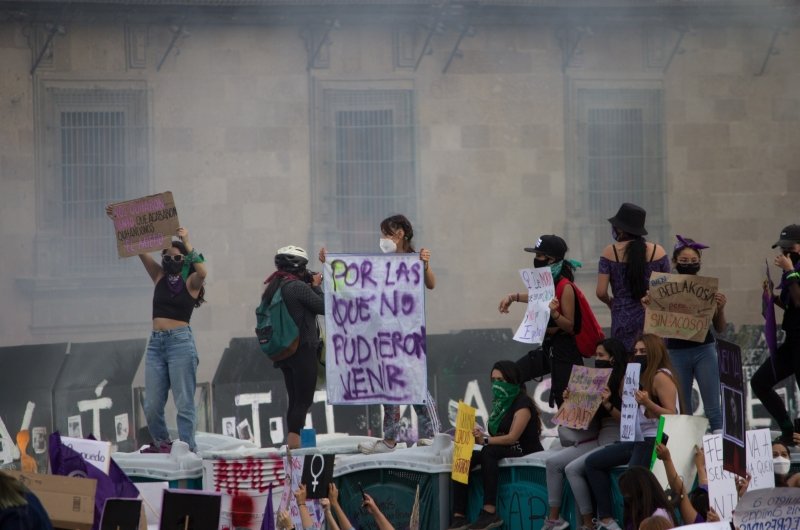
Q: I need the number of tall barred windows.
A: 3